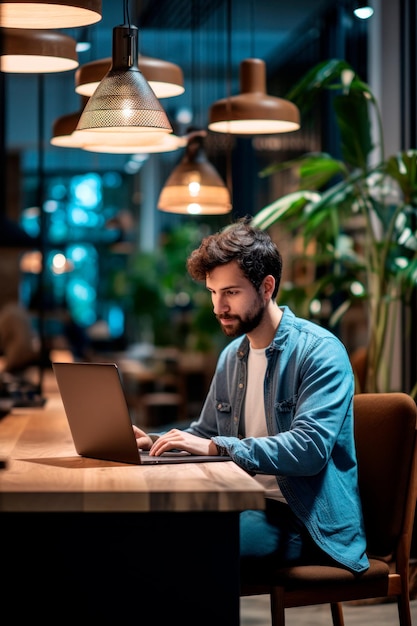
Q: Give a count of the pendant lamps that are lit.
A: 7